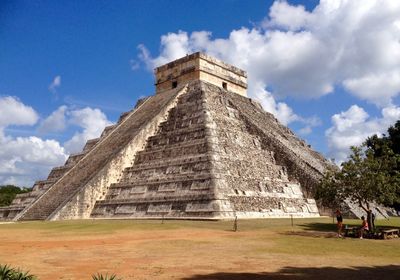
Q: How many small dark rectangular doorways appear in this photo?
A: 2